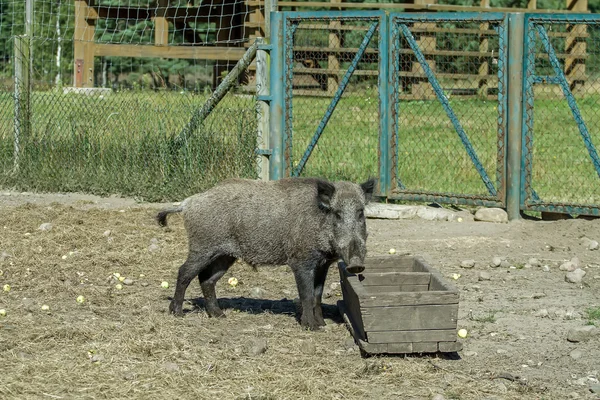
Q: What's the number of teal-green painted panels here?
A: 3